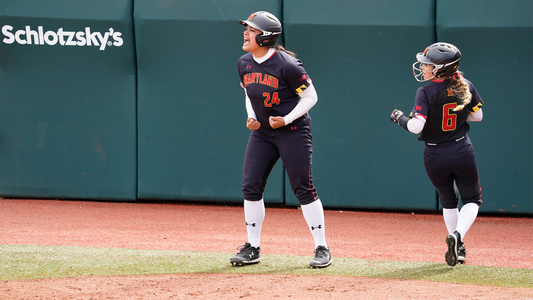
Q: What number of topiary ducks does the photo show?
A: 0